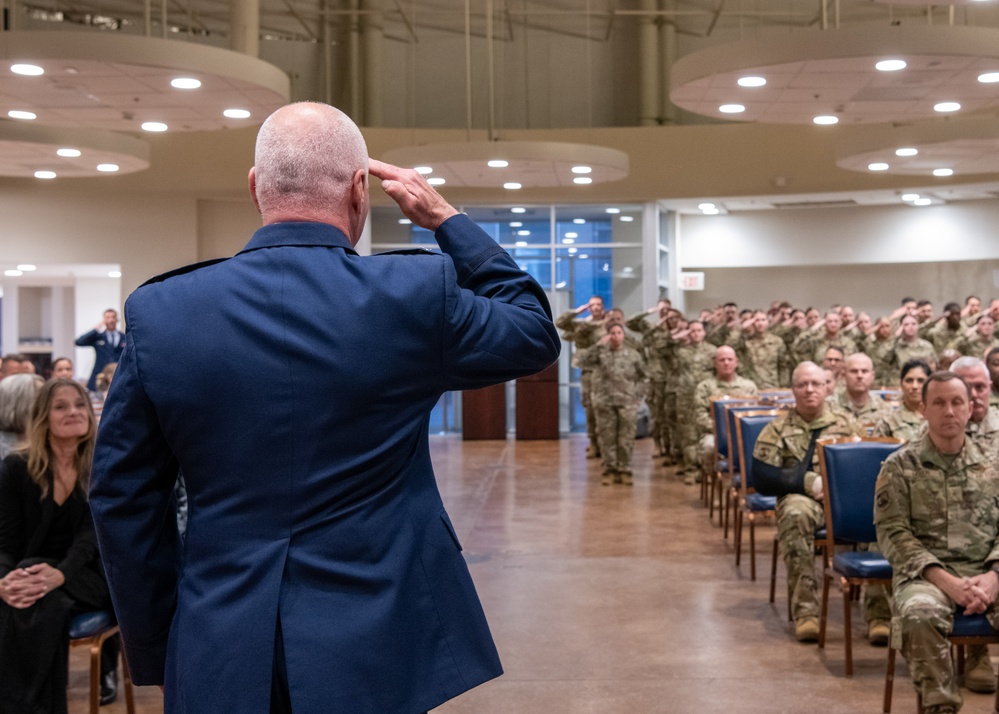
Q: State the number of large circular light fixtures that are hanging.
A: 5